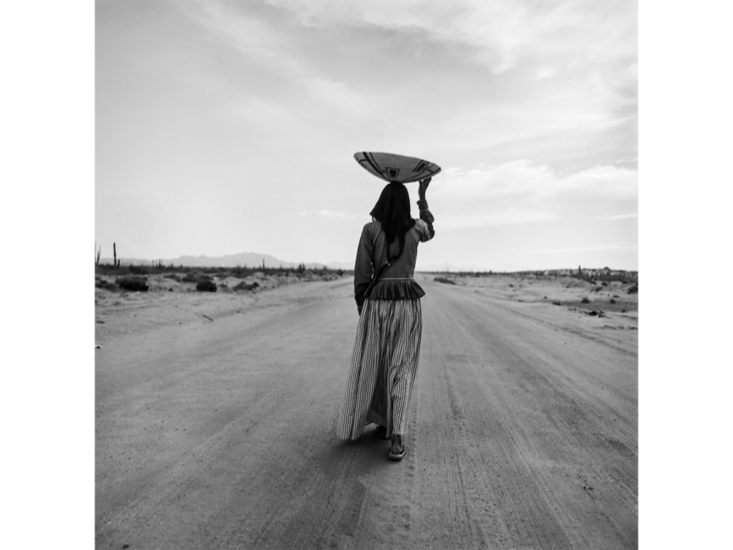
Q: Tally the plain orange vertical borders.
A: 0